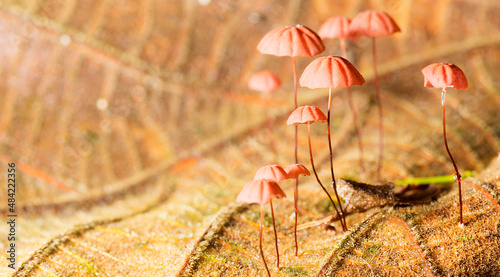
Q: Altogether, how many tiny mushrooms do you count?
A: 10